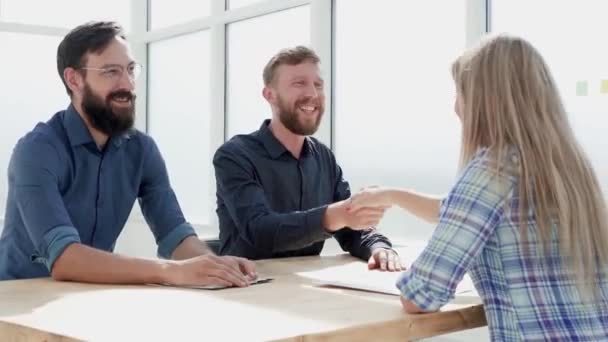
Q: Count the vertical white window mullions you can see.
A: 4